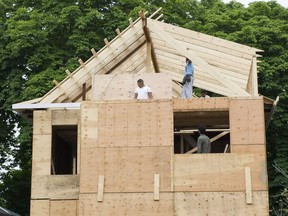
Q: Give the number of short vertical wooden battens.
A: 3